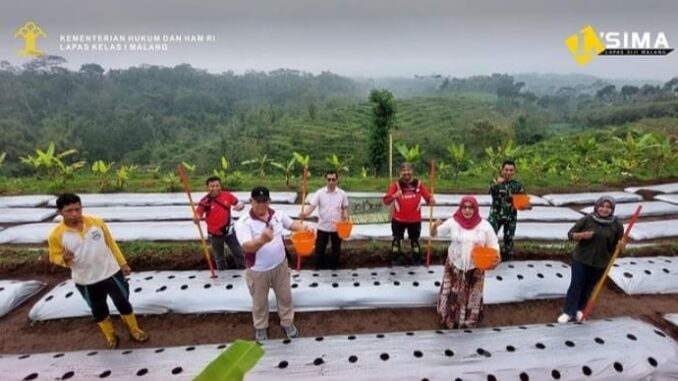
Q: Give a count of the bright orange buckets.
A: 4